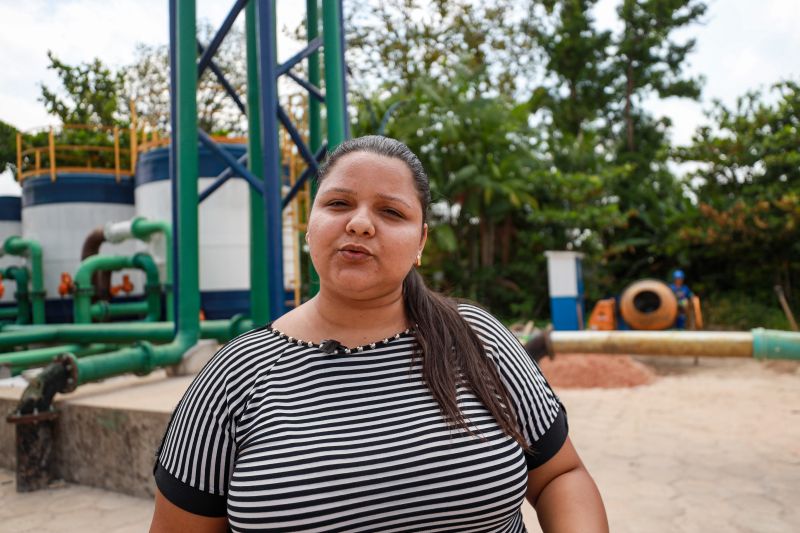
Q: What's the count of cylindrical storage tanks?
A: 3